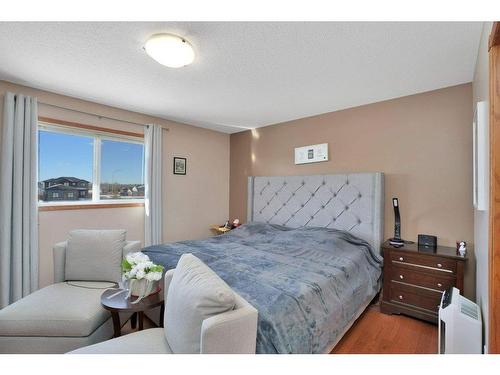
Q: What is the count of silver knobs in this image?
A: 5